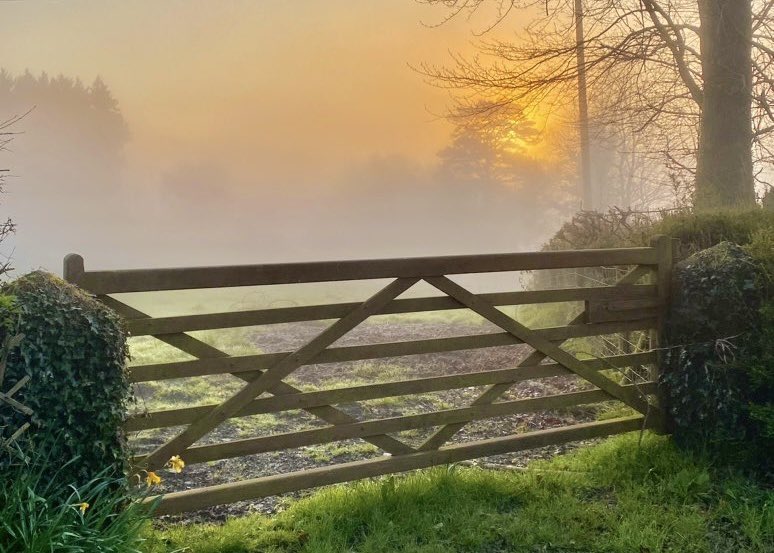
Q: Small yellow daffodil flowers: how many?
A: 3